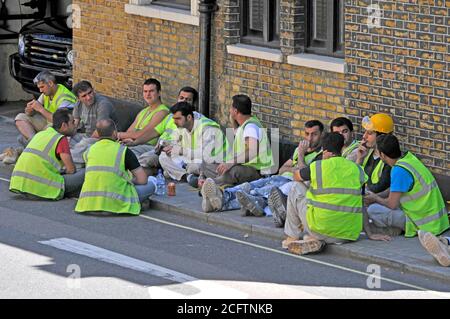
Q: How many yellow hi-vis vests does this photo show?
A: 12